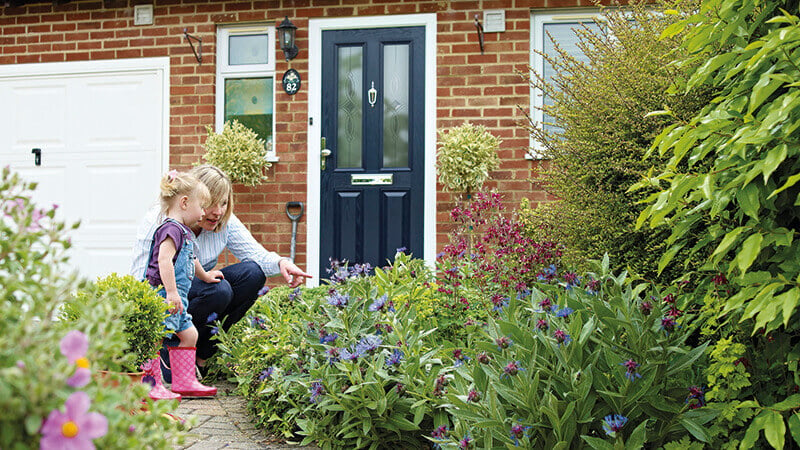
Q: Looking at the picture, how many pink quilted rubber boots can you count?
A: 2